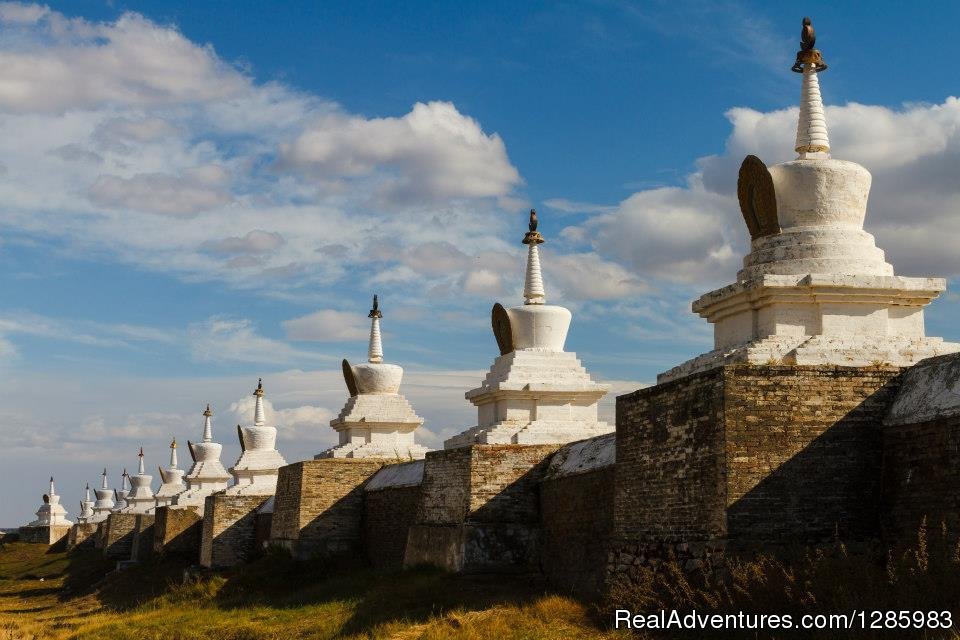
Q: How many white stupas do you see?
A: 11